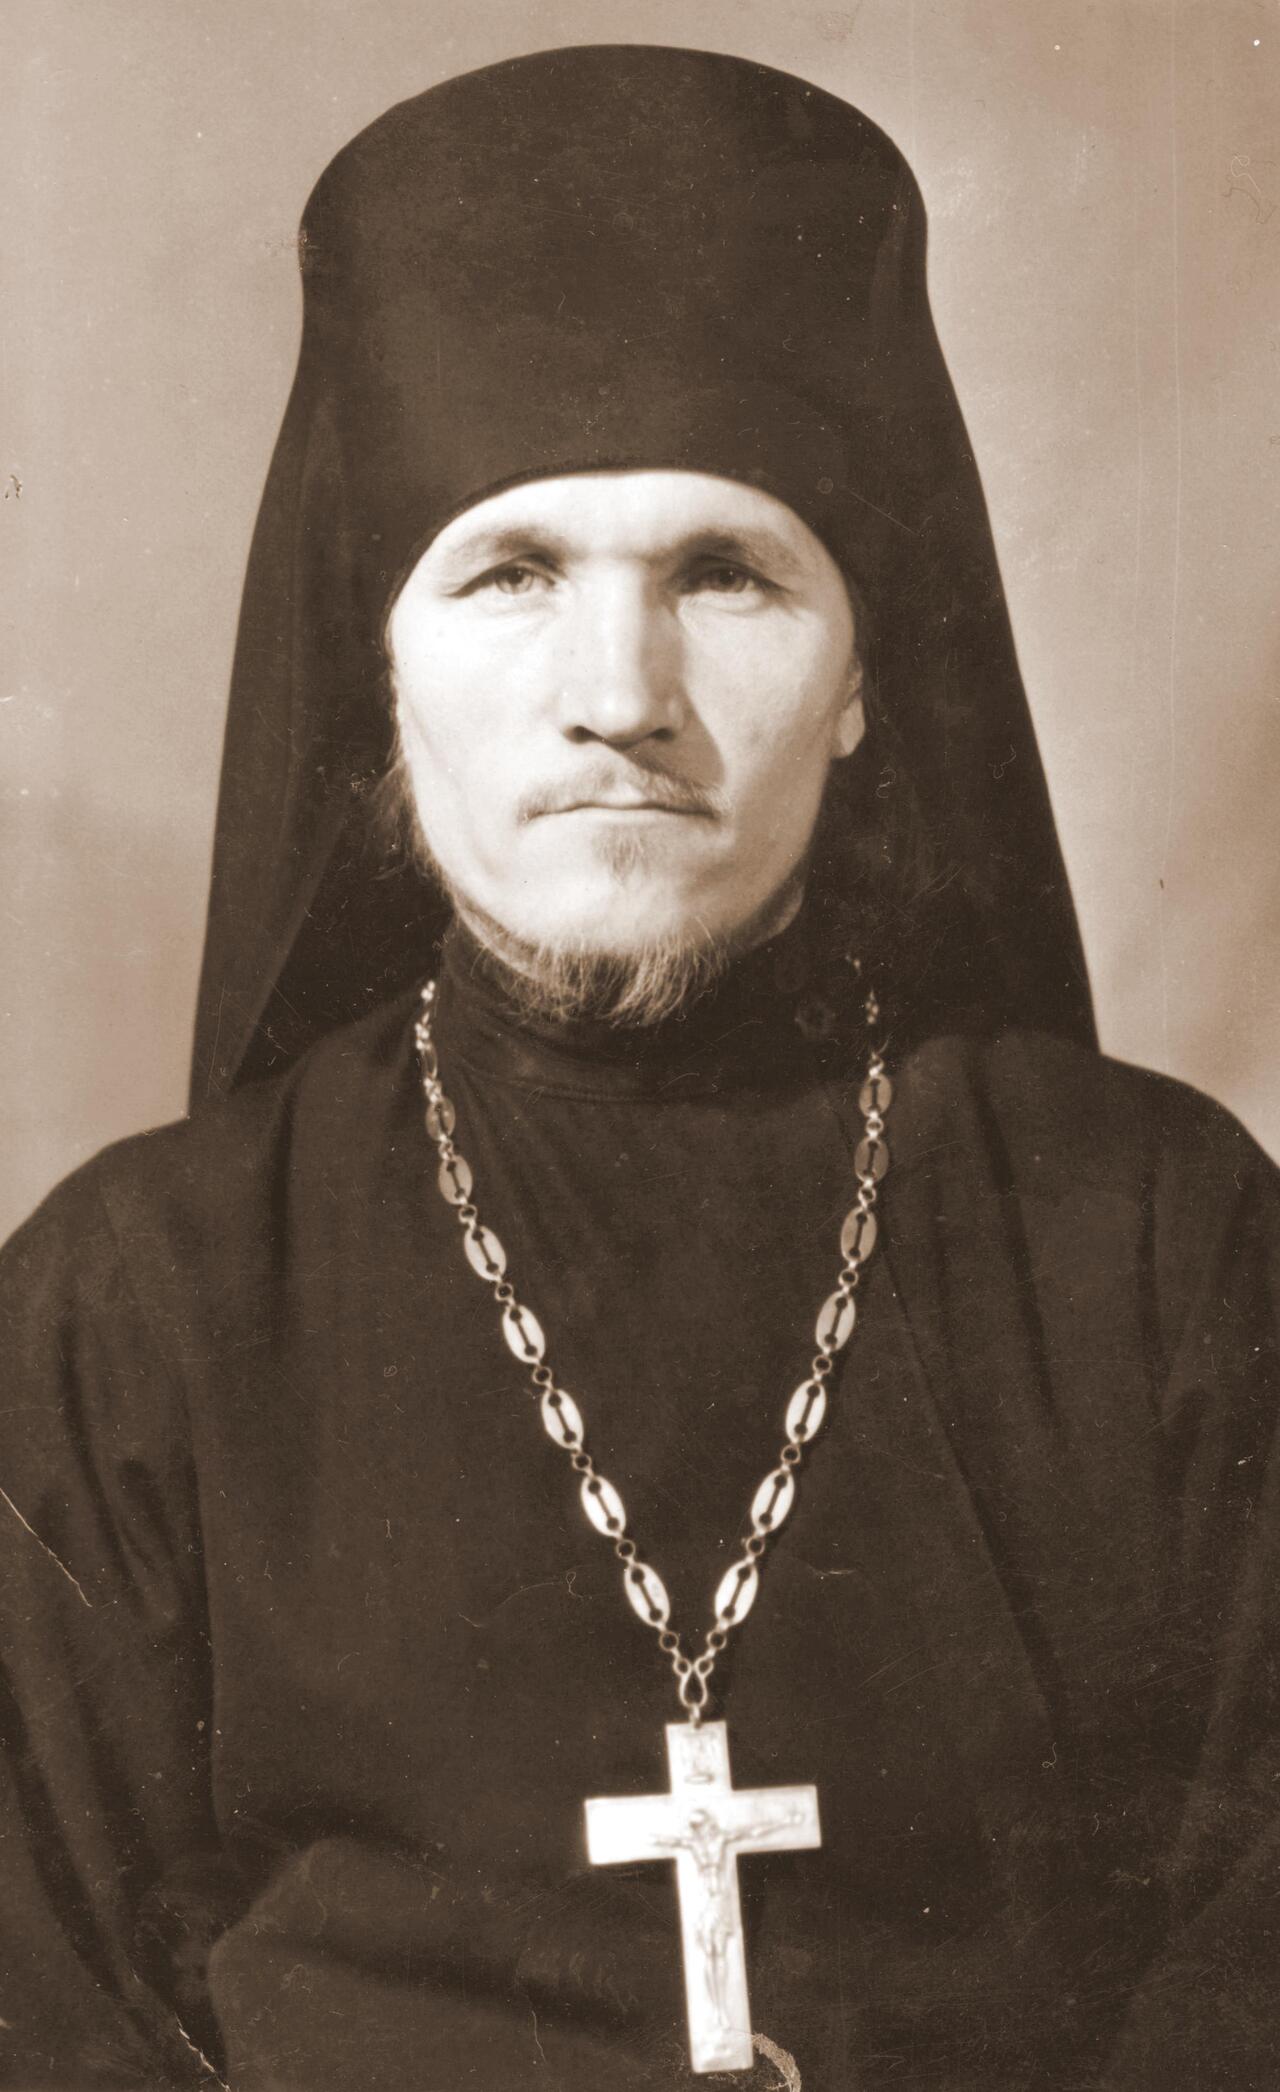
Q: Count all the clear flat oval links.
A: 14